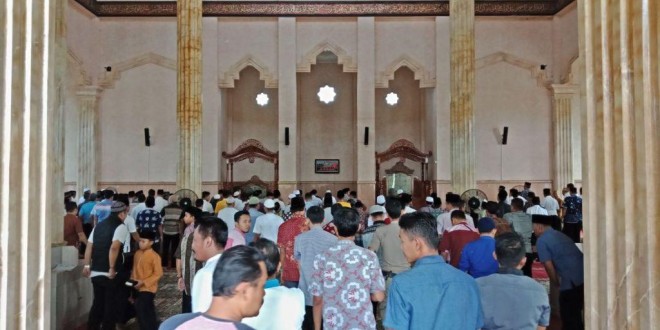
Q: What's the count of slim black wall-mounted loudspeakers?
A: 4